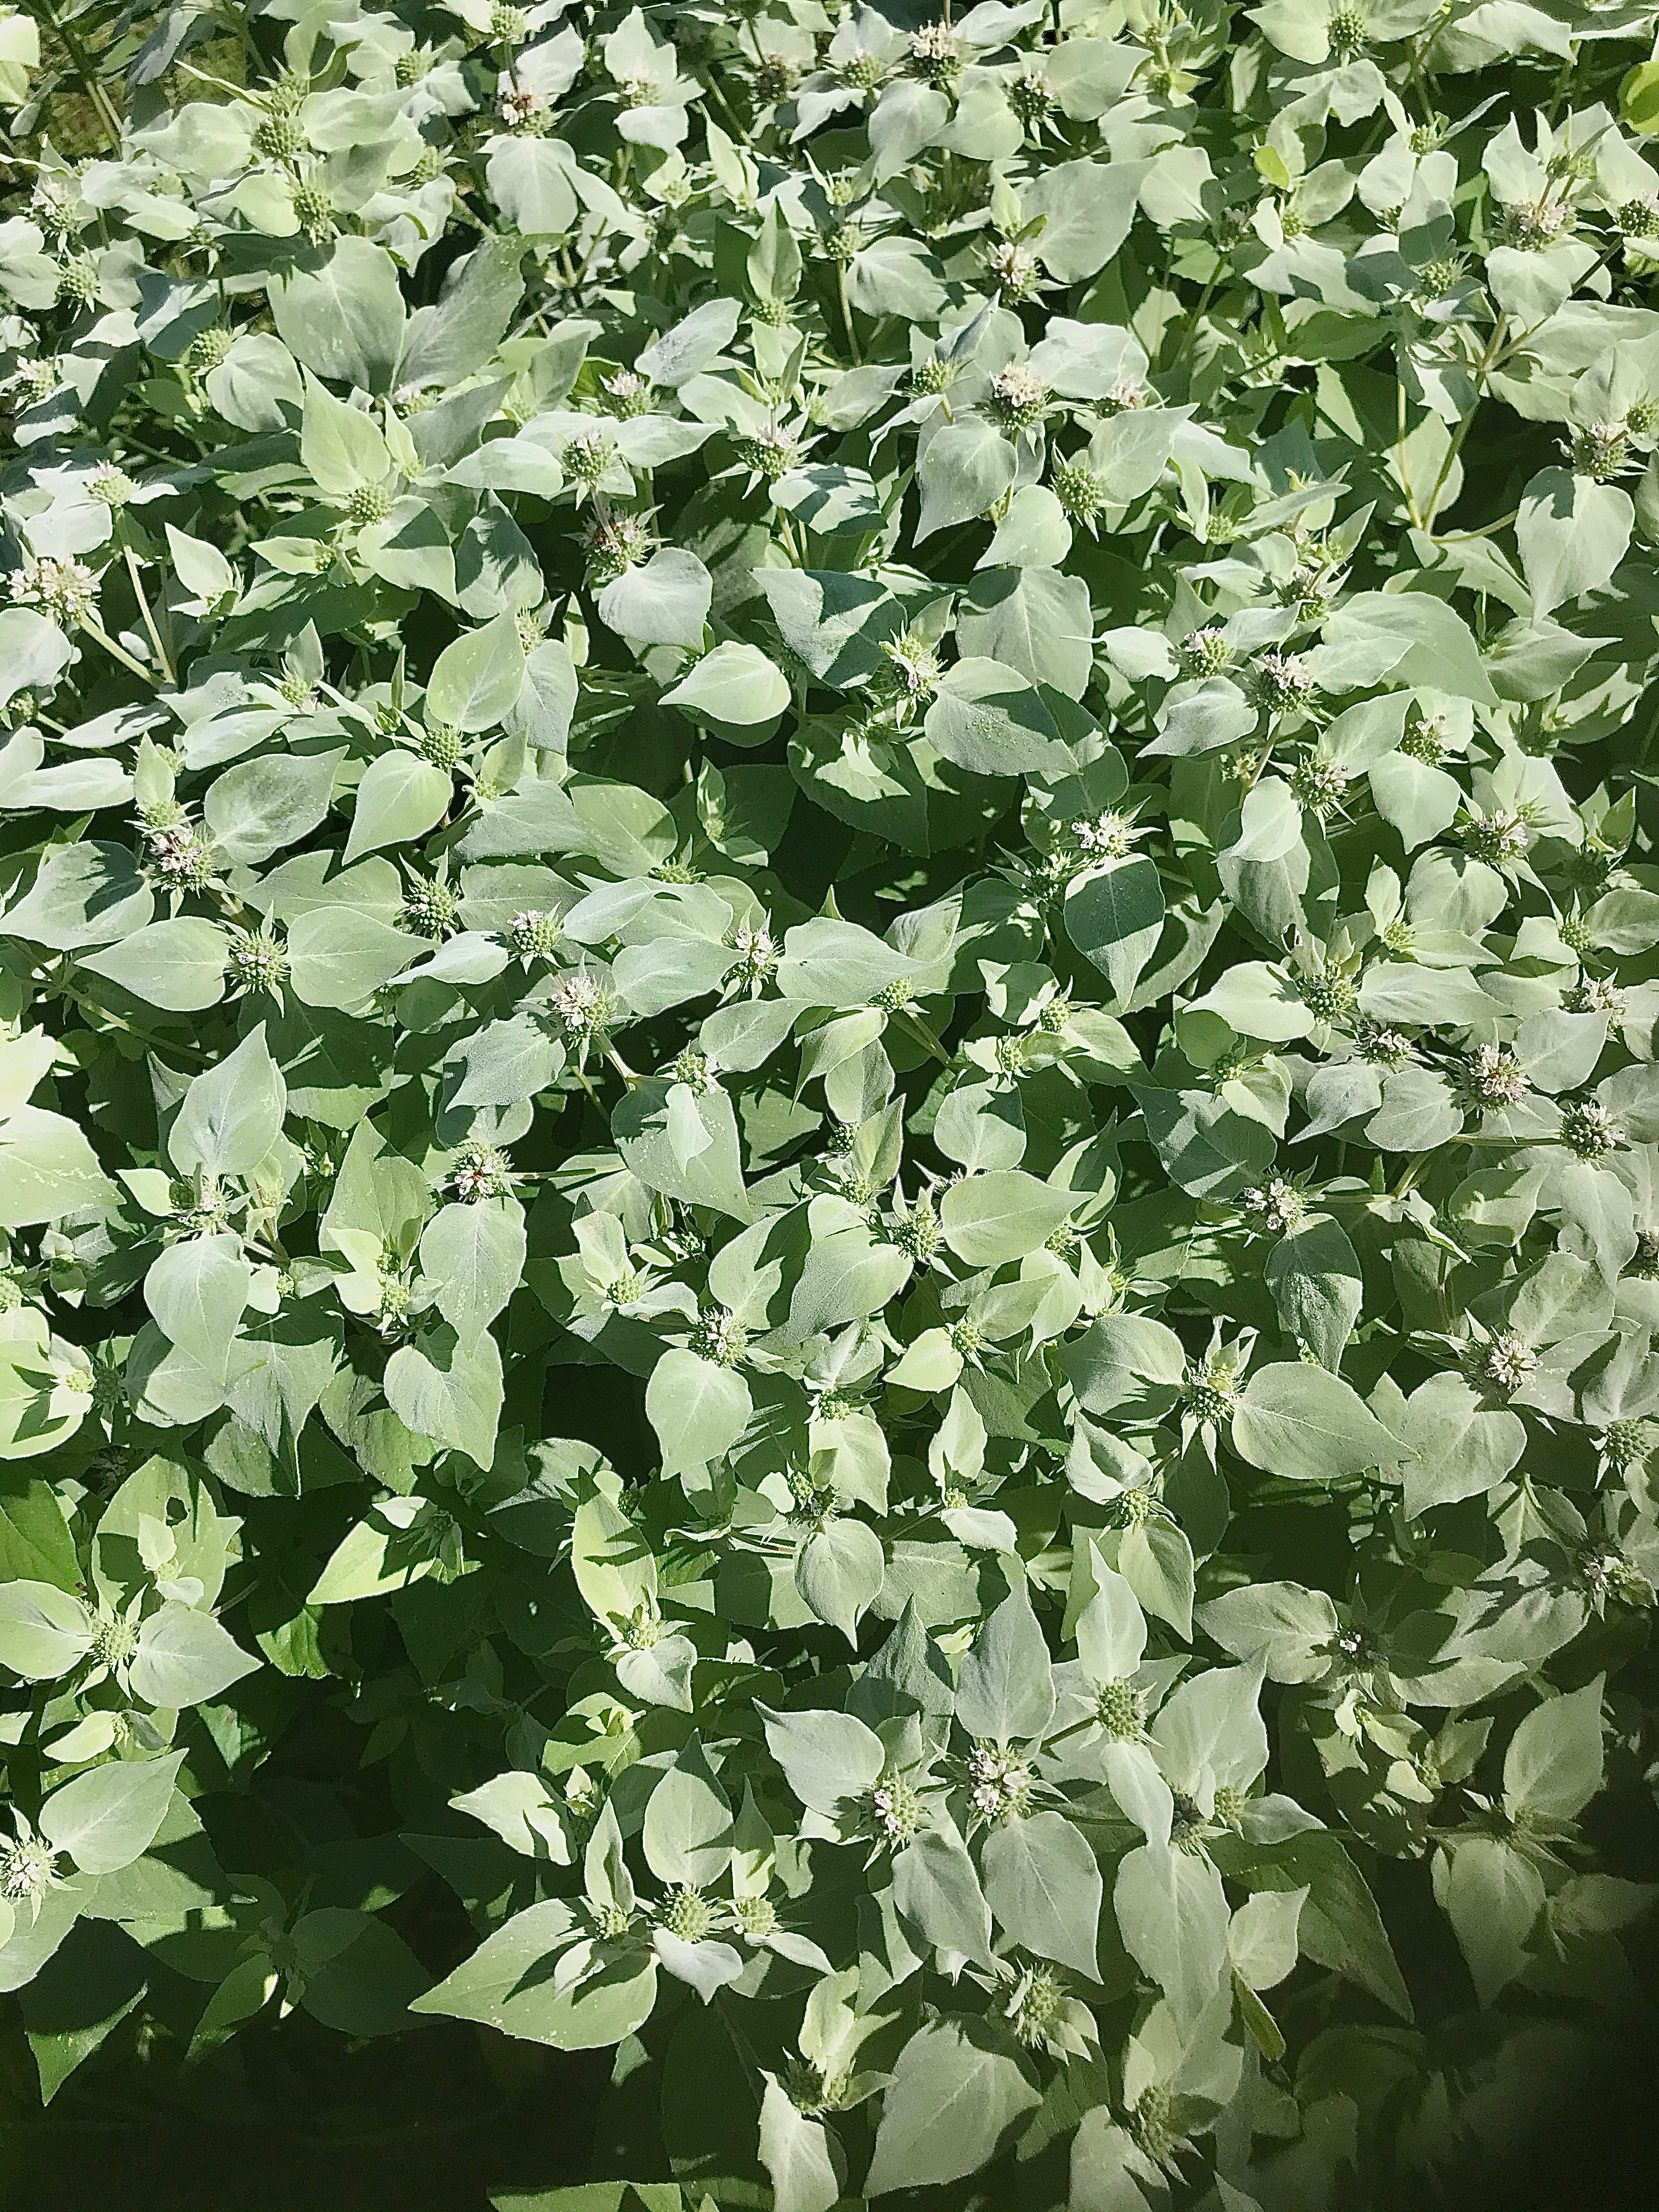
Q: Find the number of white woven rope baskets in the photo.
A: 0